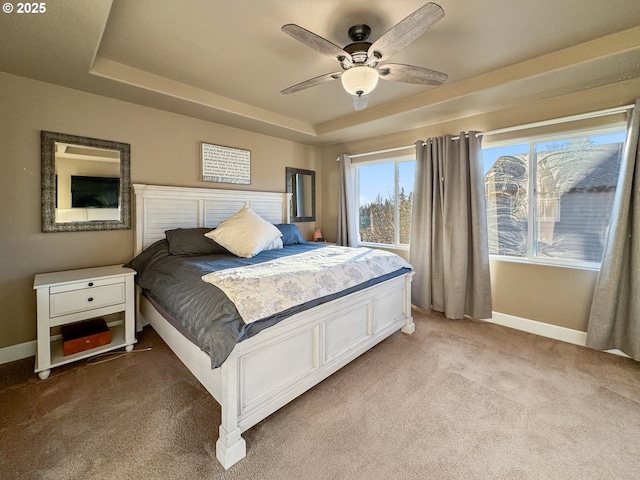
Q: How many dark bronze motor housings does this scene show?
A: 1